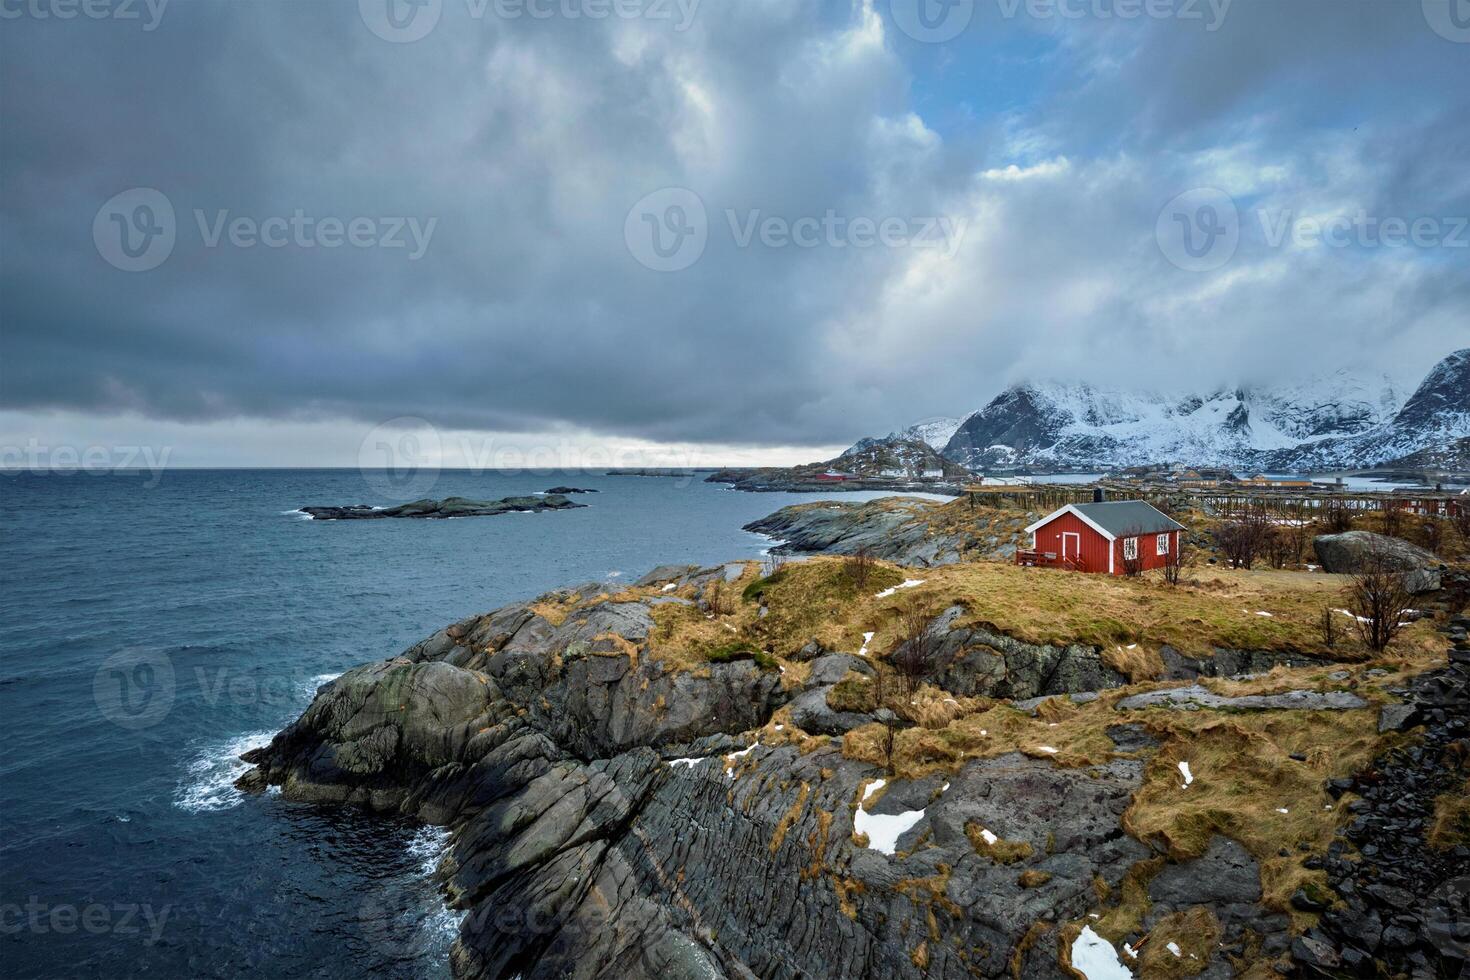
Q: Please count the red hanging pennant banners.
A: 0